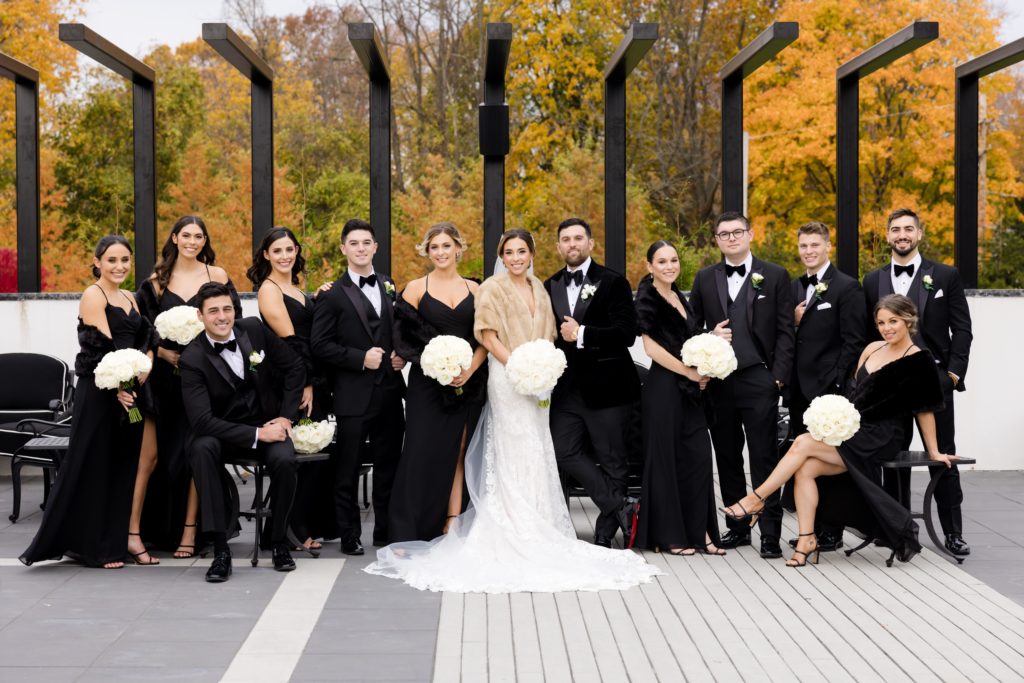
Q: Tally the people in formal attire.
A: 13